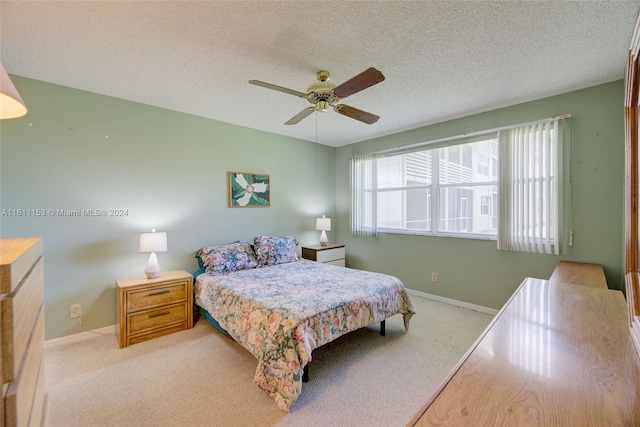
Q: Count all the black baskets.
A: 0